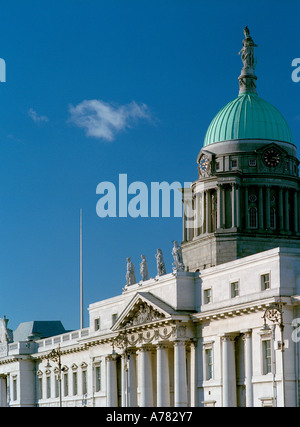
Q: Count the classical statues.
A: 5